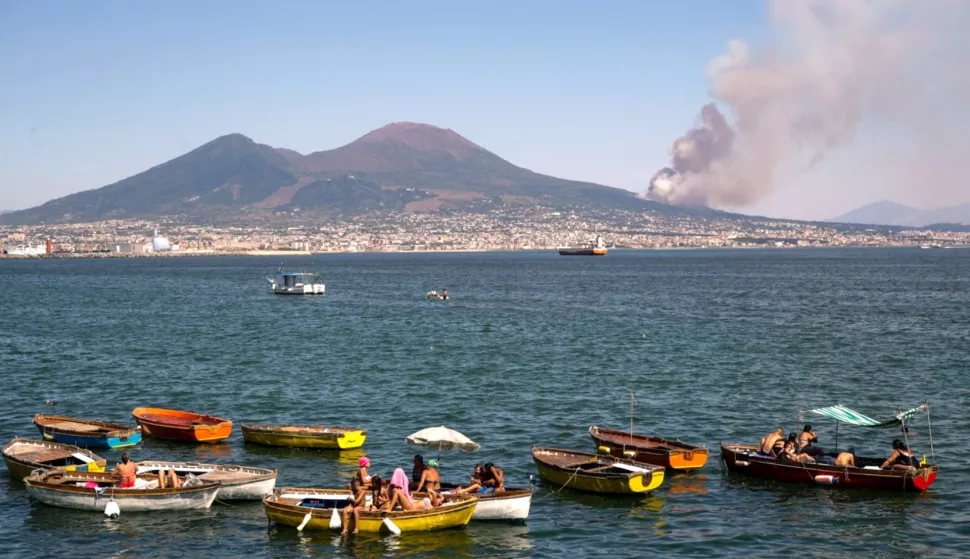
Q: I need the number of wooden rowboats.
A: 11